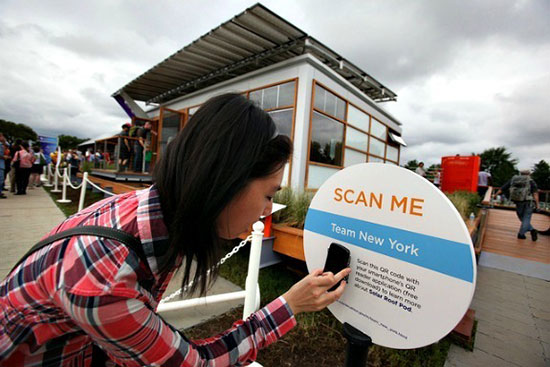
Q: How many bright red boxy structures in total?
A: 1